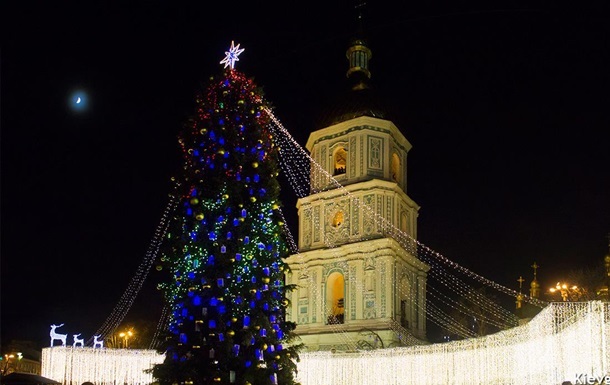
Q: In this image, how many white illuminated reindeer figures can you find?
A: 3